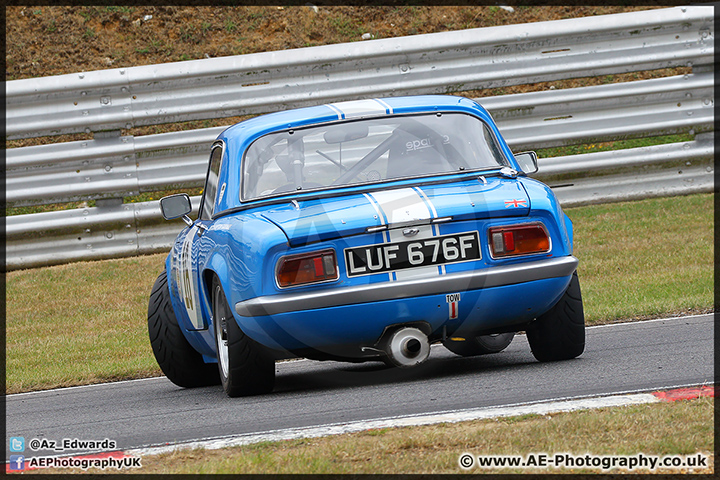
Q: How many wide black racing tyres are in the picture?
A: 4